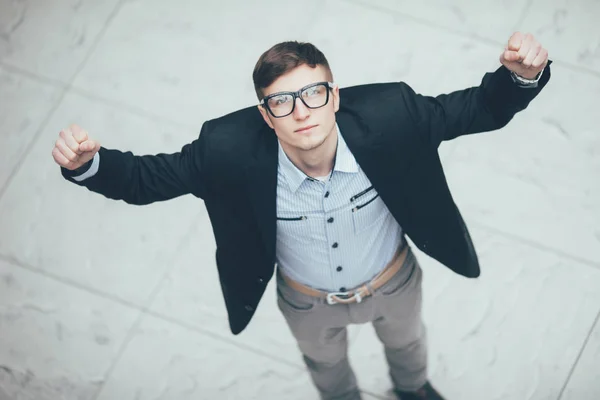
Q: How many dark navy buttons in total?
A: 5